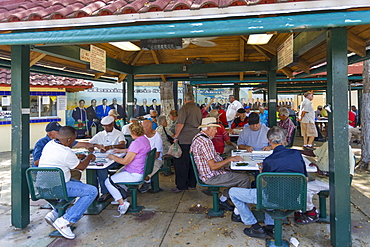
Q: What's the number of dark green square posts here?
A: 4